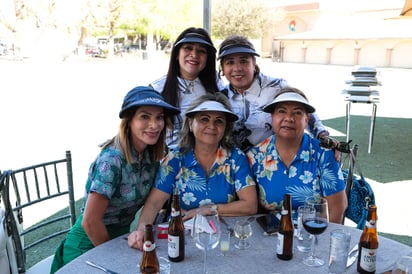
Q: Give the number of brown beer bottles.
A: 4